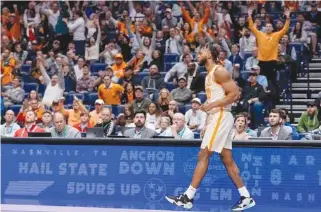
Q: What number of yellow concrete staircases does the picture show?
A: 0